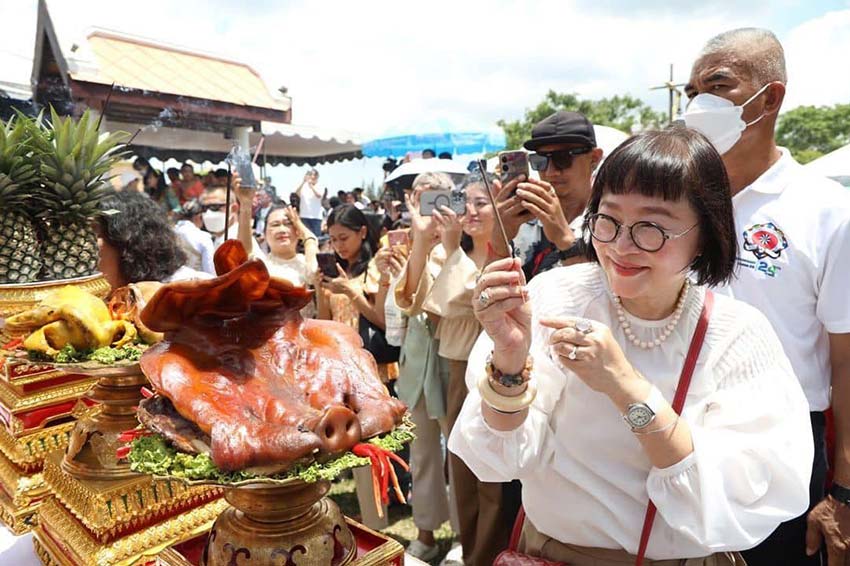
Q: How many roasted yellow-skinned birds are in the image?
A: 1